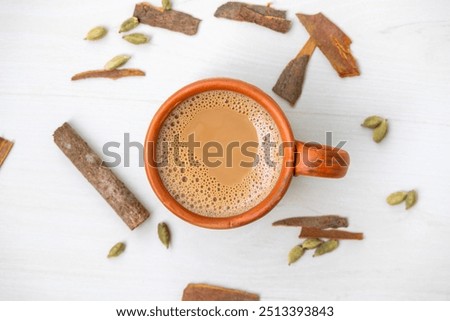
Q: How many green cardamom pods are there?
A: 14